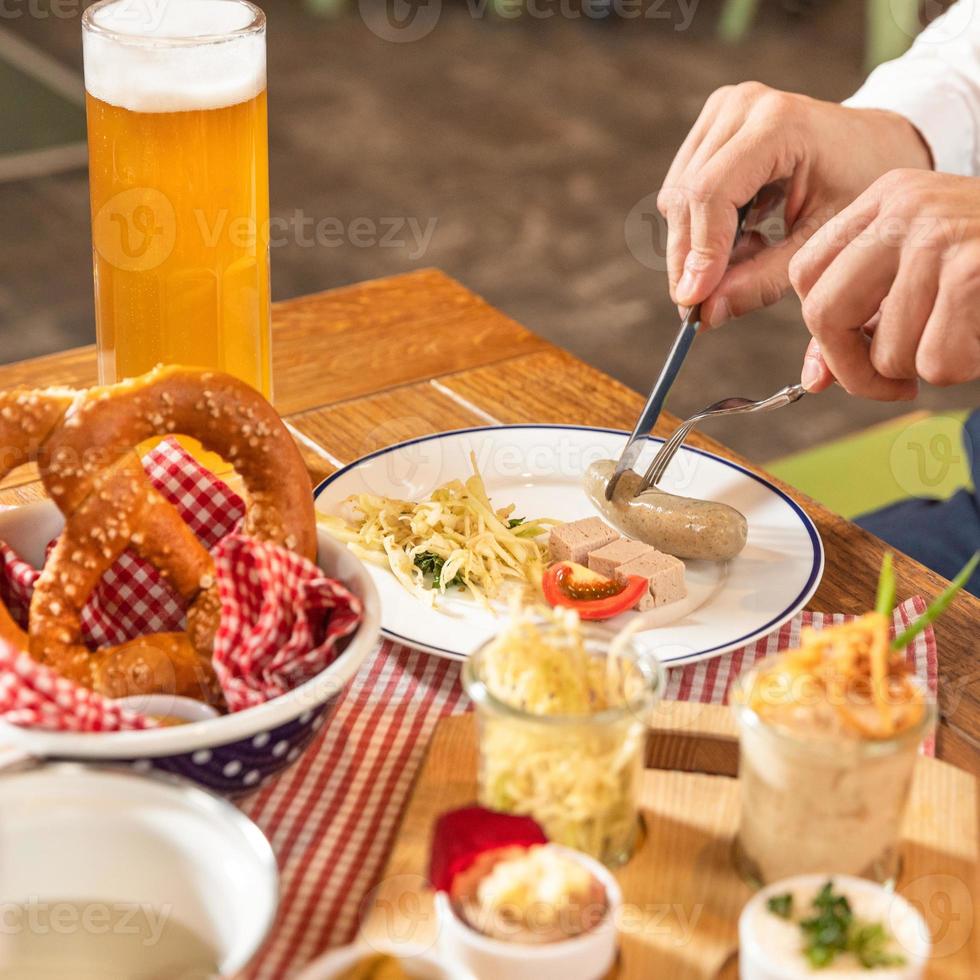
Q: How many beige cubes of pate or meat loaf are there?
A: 3